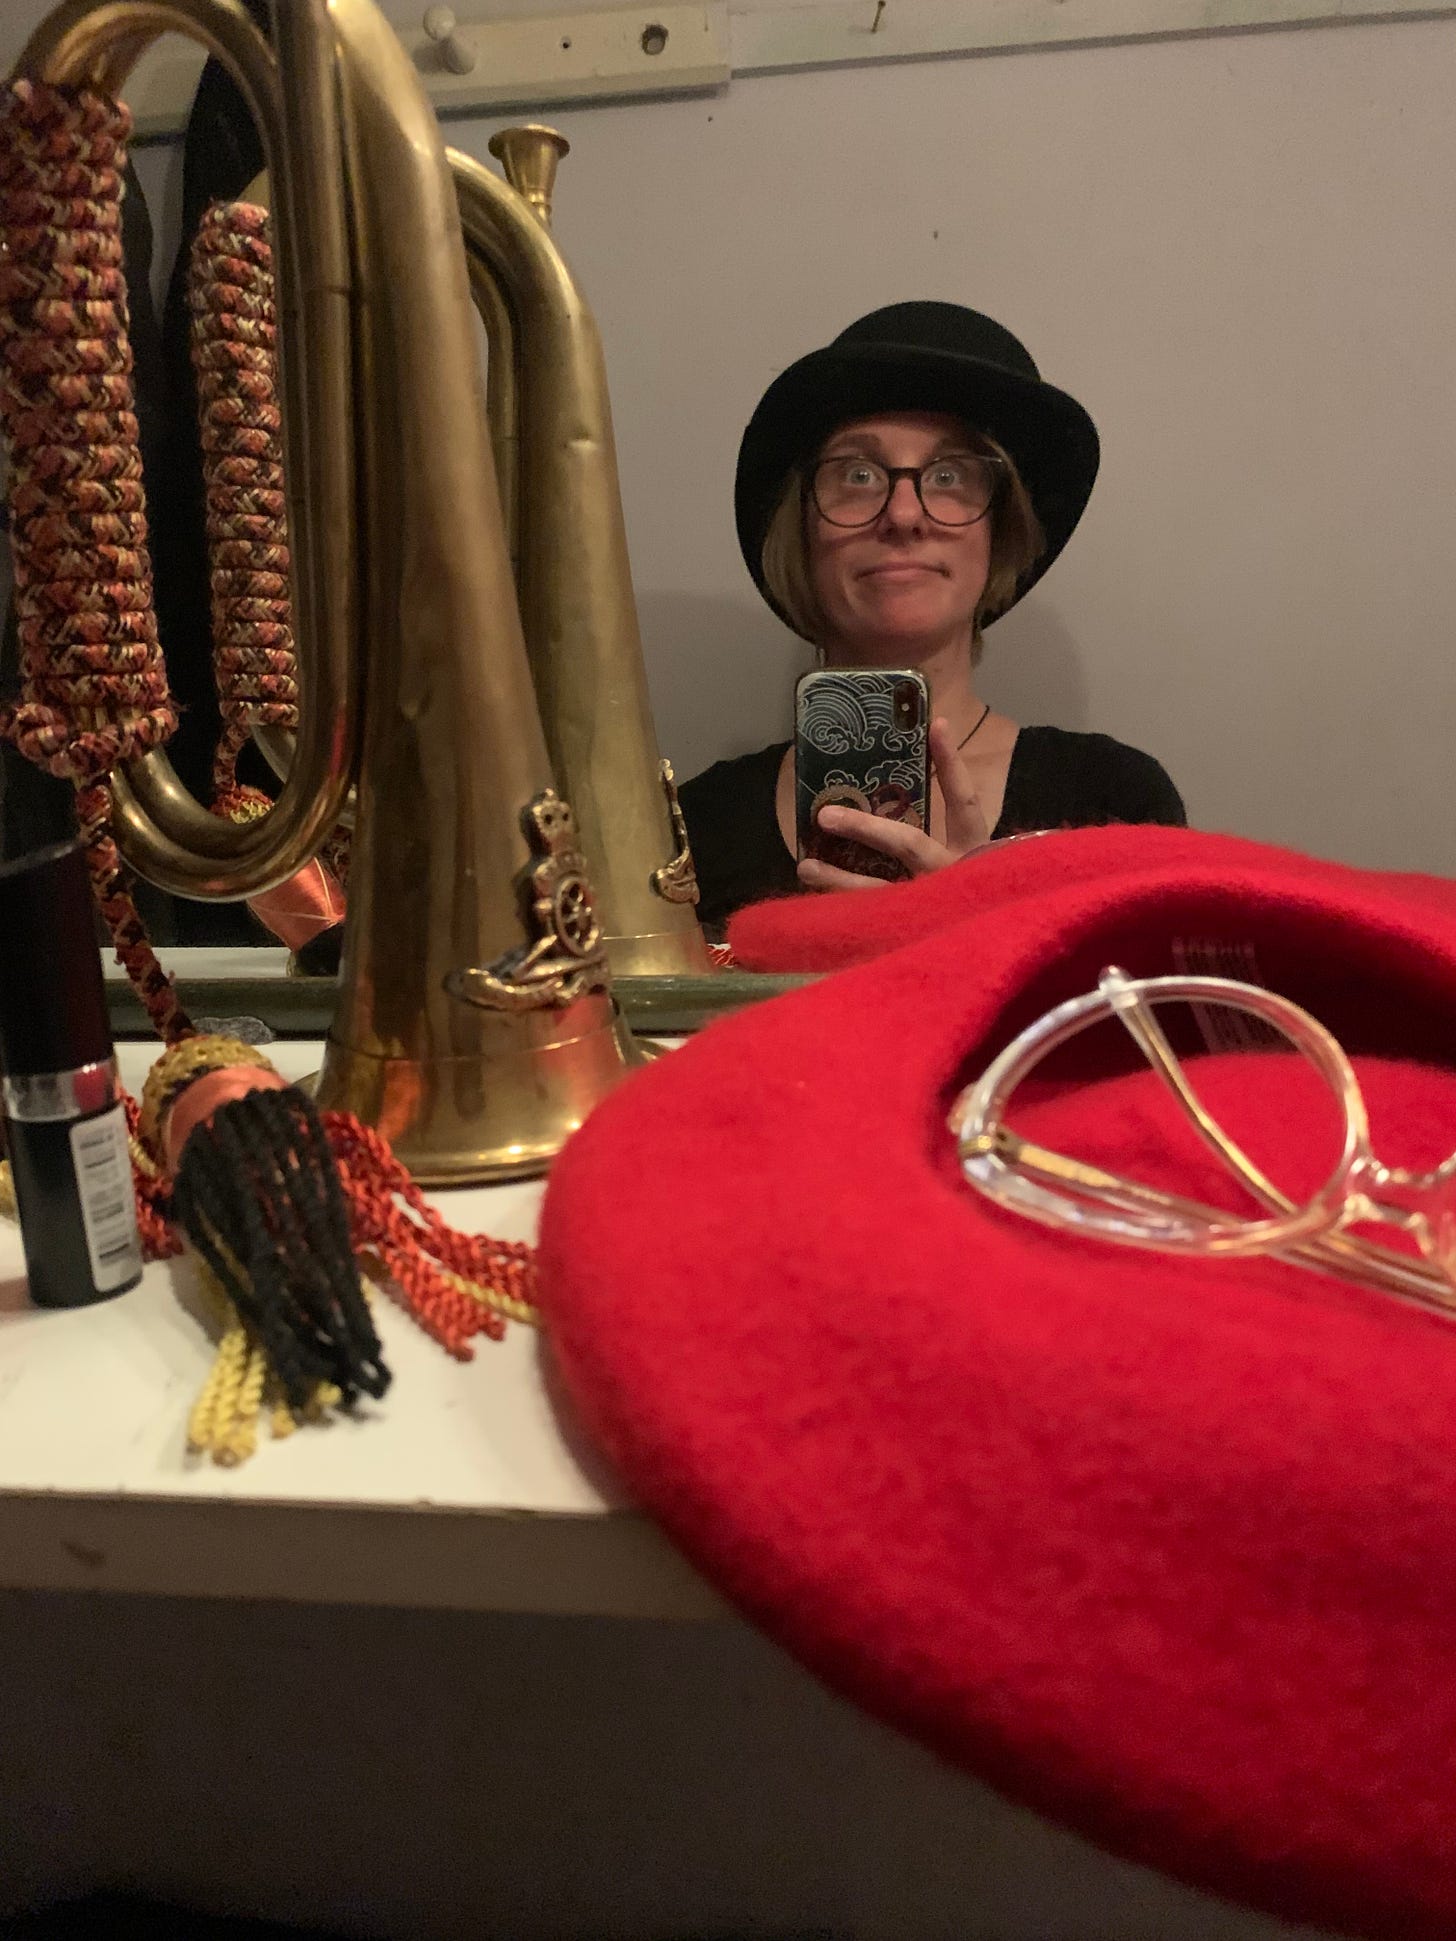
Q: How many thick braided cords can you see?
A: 2